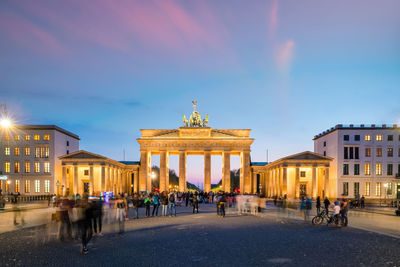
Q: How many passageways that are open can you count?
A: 5